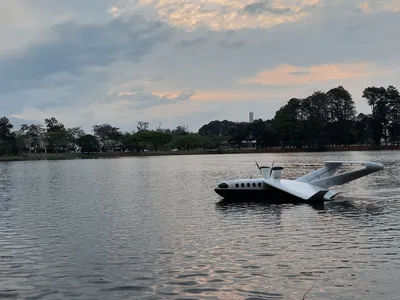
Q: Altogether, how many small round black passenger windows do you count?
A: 5